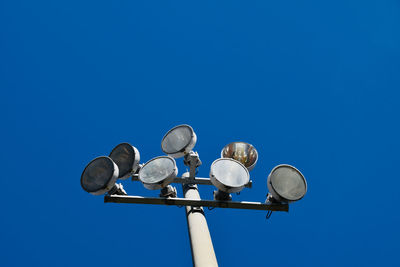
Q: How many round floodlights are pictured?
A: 7